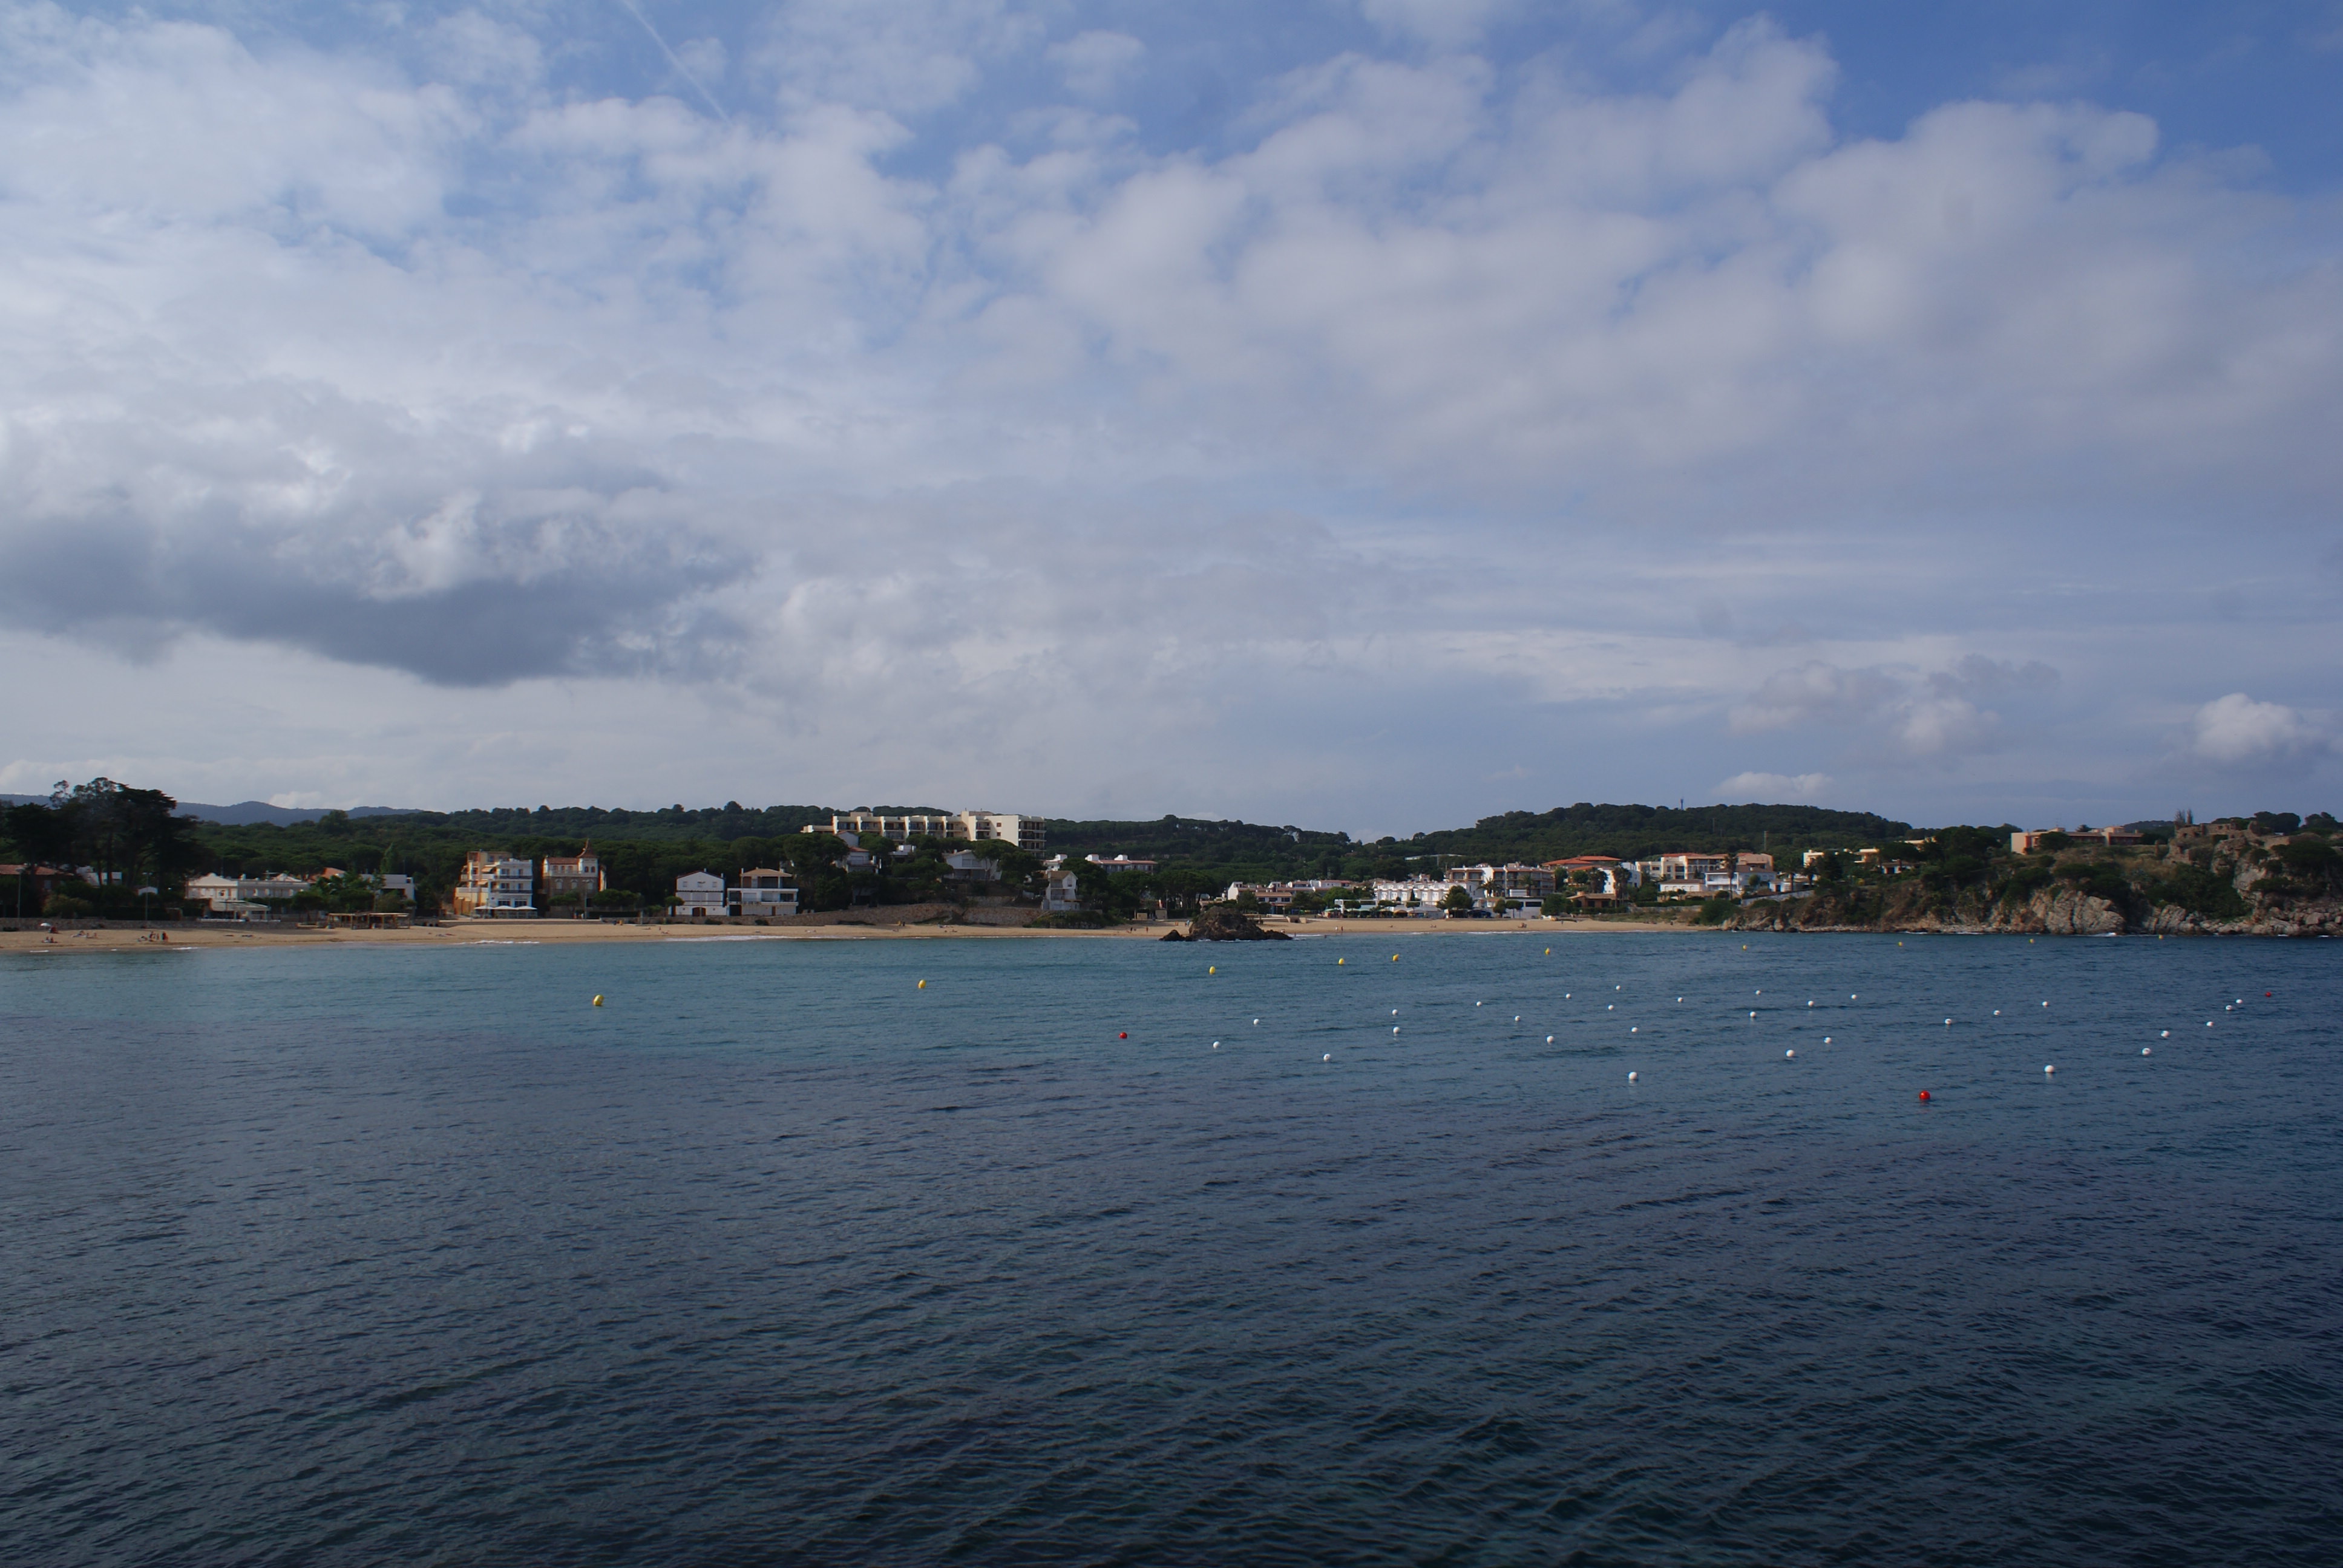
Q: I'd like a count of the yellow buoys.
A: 10